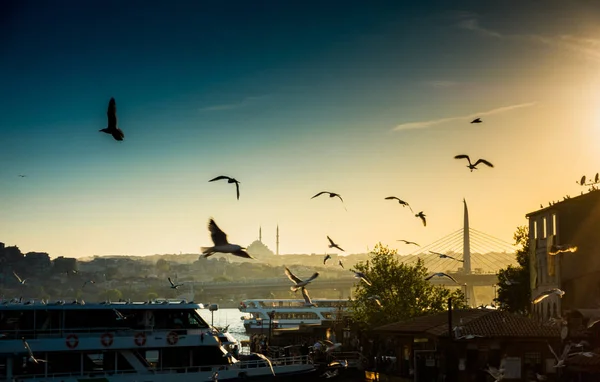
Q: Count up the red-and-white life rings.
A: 4